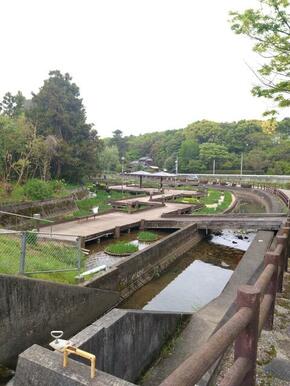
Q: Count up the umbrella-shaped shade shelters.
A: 2